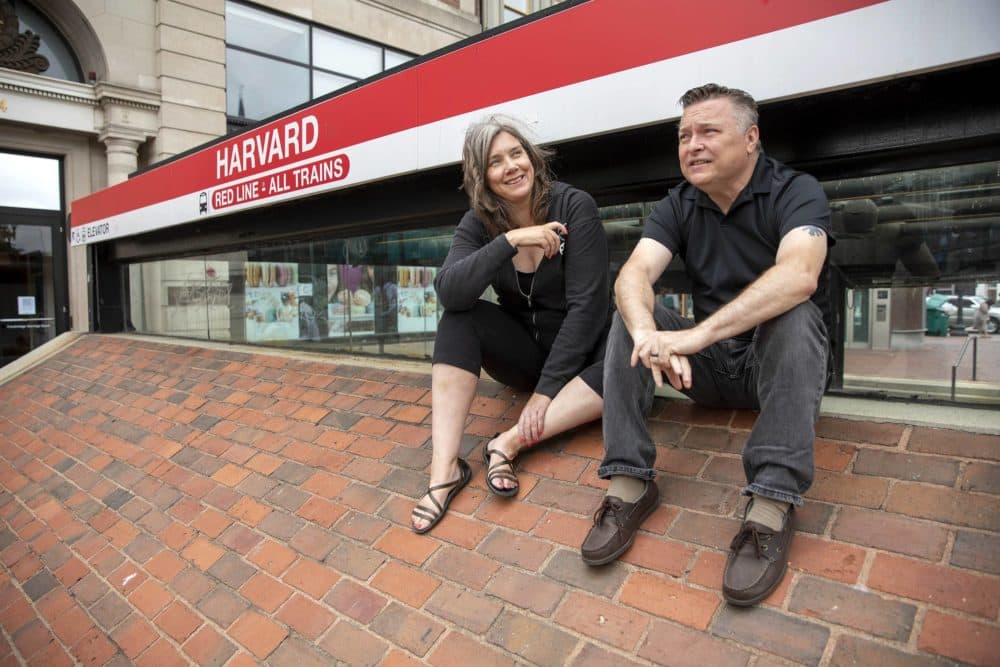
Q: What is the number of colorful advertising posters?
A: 3